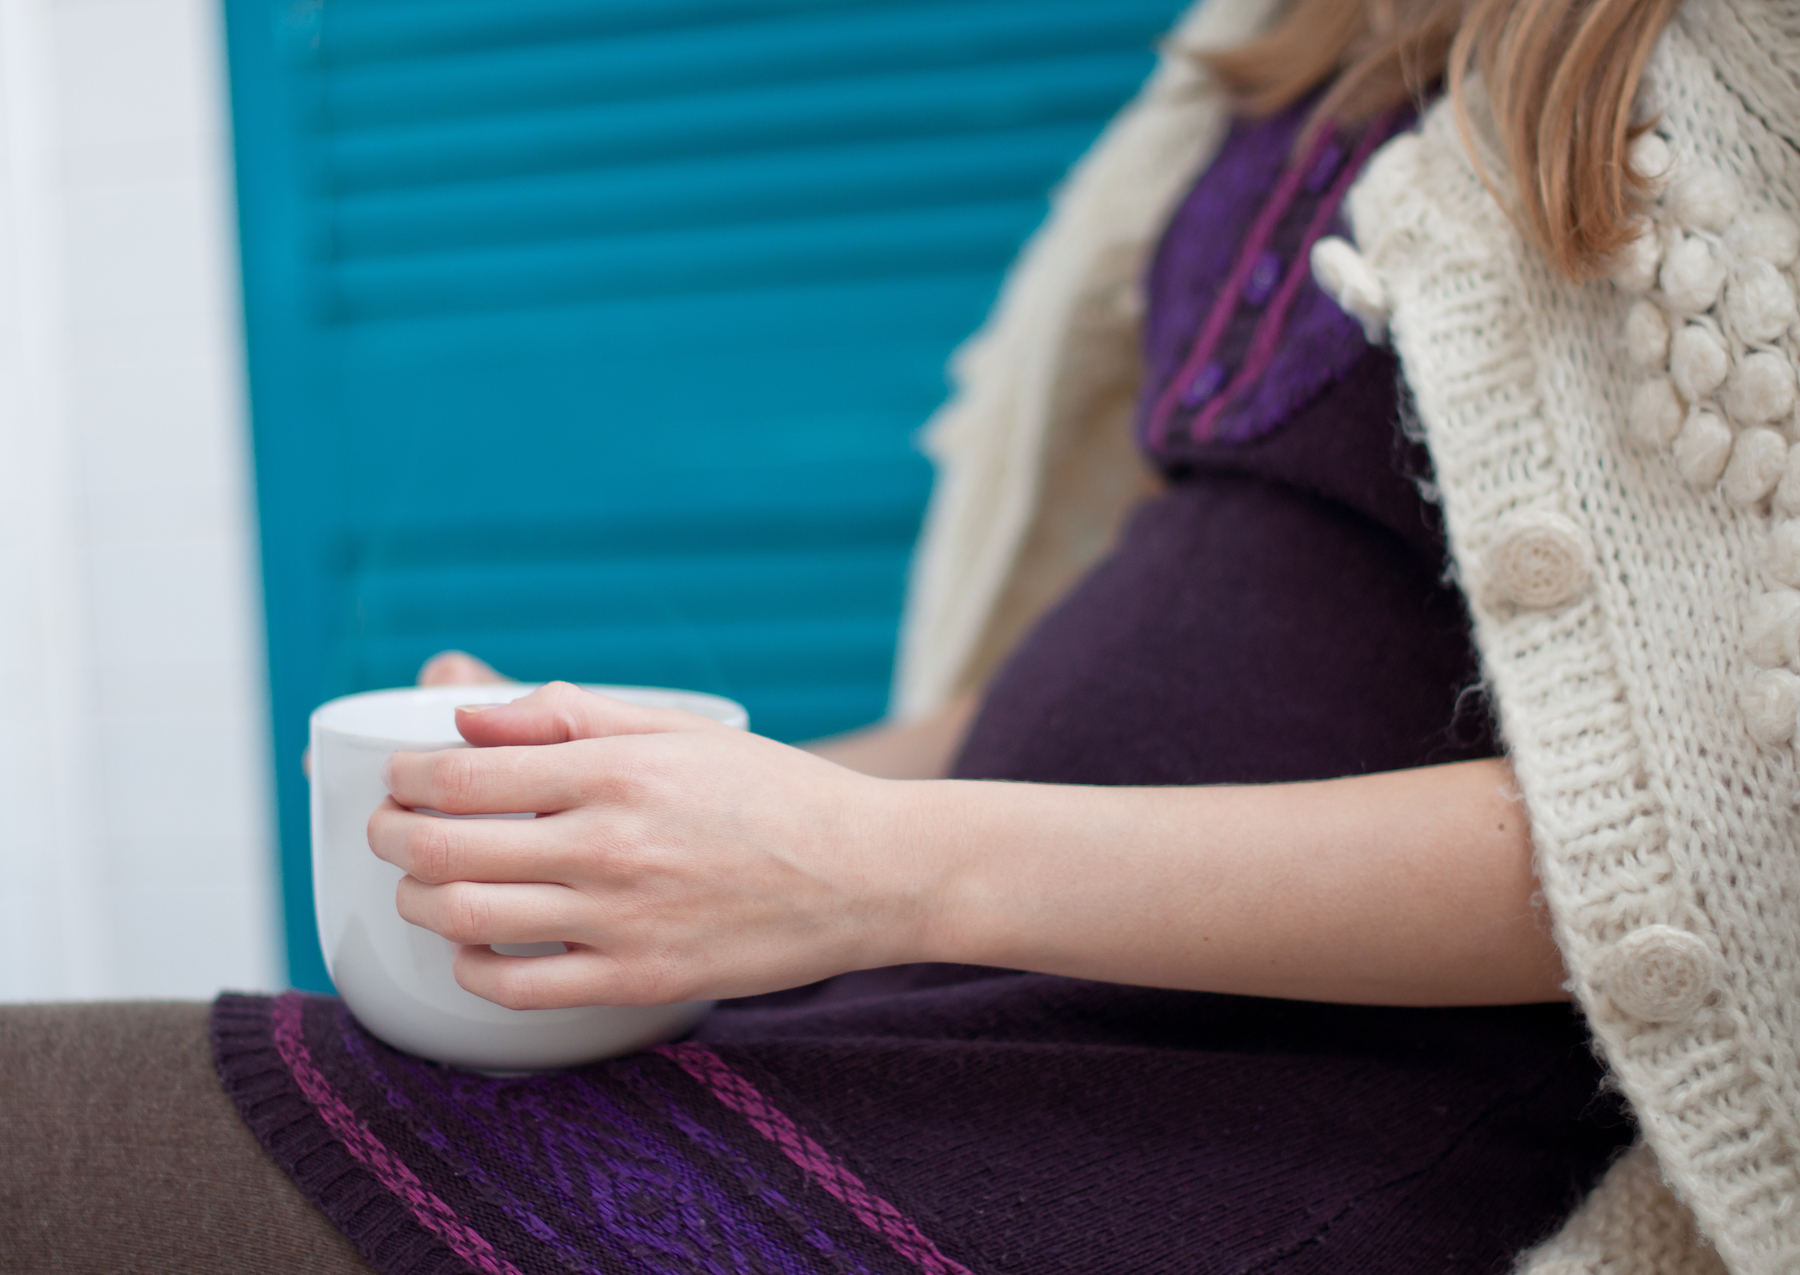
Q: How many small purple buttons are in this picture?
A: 3